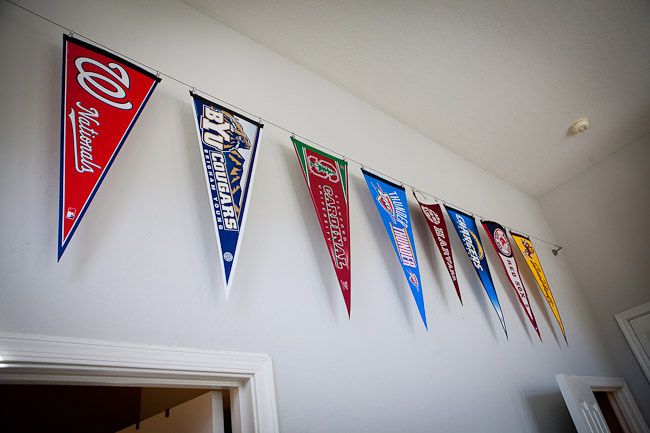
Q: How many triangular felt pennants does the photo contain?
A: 8